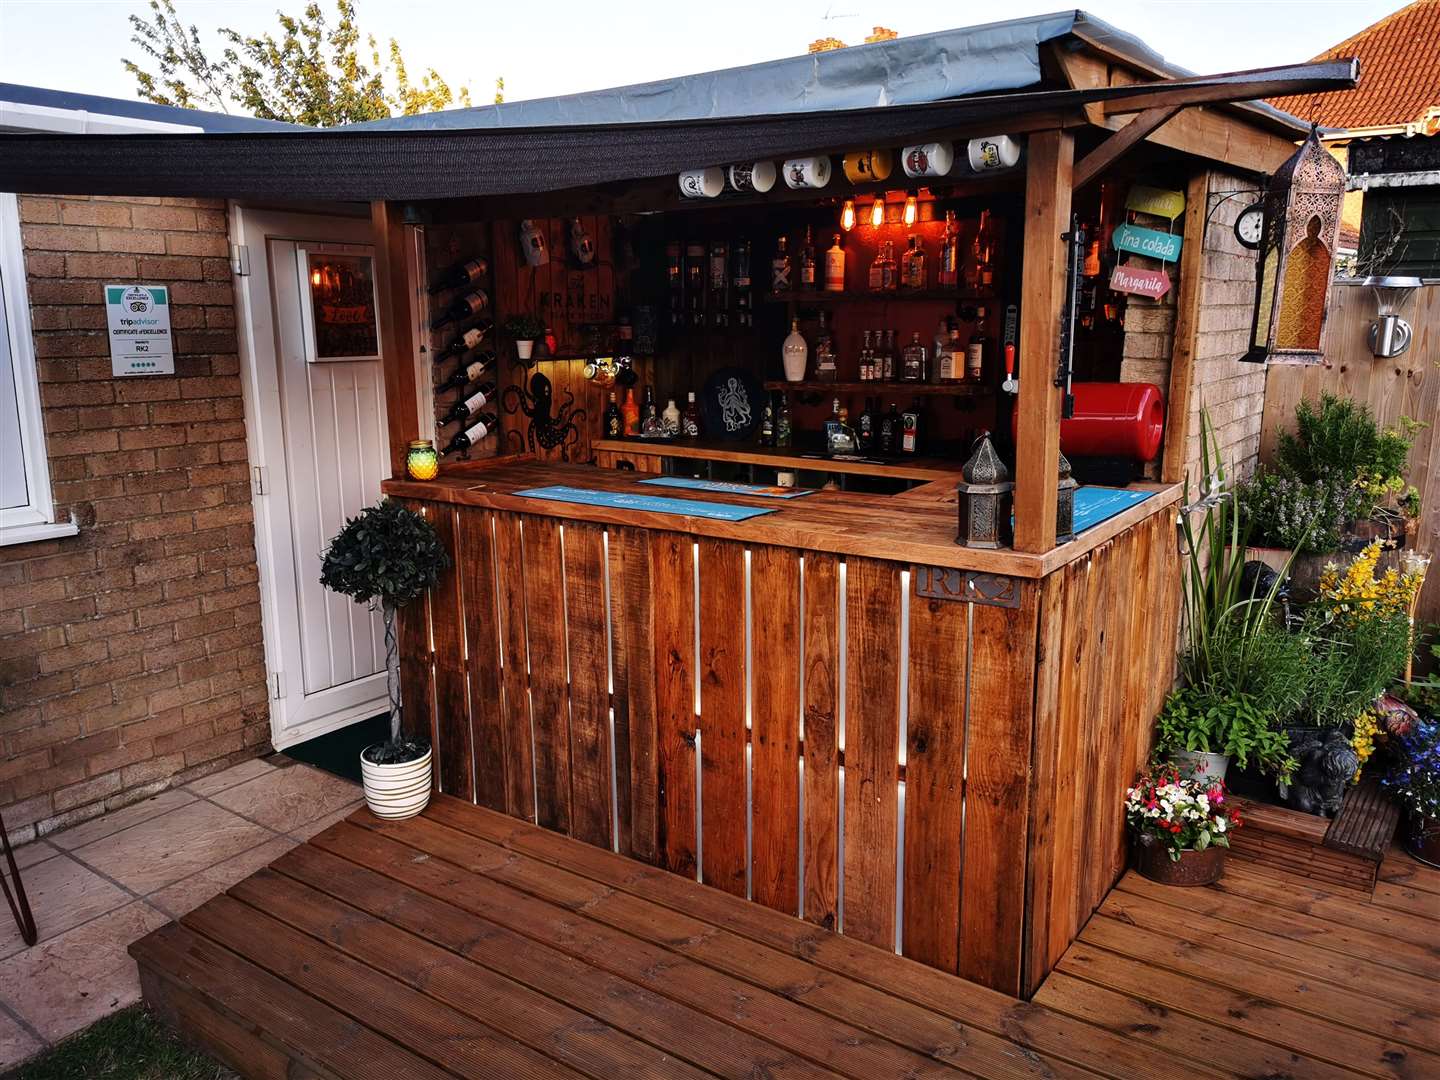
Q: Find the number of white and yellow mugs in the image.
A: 6